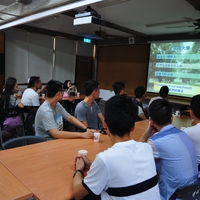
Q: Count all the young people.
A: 11